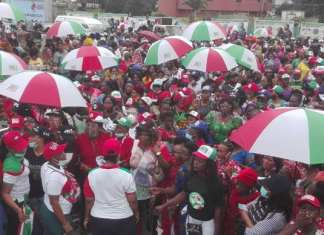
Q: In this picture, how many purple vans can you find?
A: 0